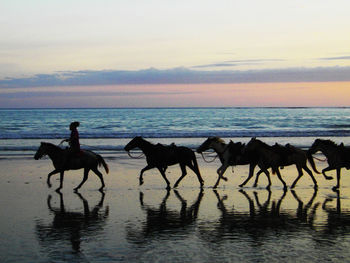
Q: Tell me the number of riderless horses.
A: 4